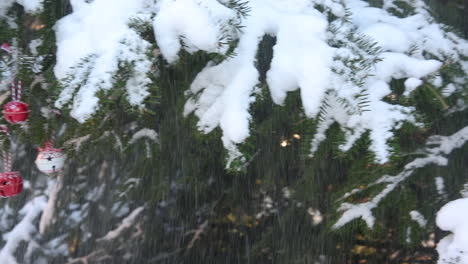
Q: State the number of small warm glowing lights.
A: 2